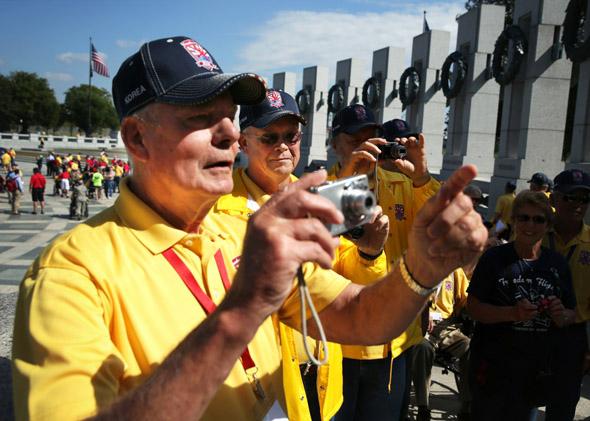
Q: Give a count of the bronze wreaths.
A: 7